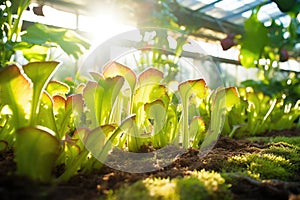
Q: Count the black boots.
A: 0